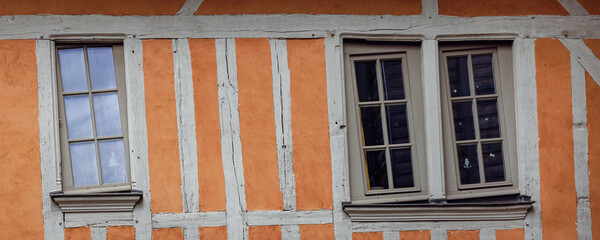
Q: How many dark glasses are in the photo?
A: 12